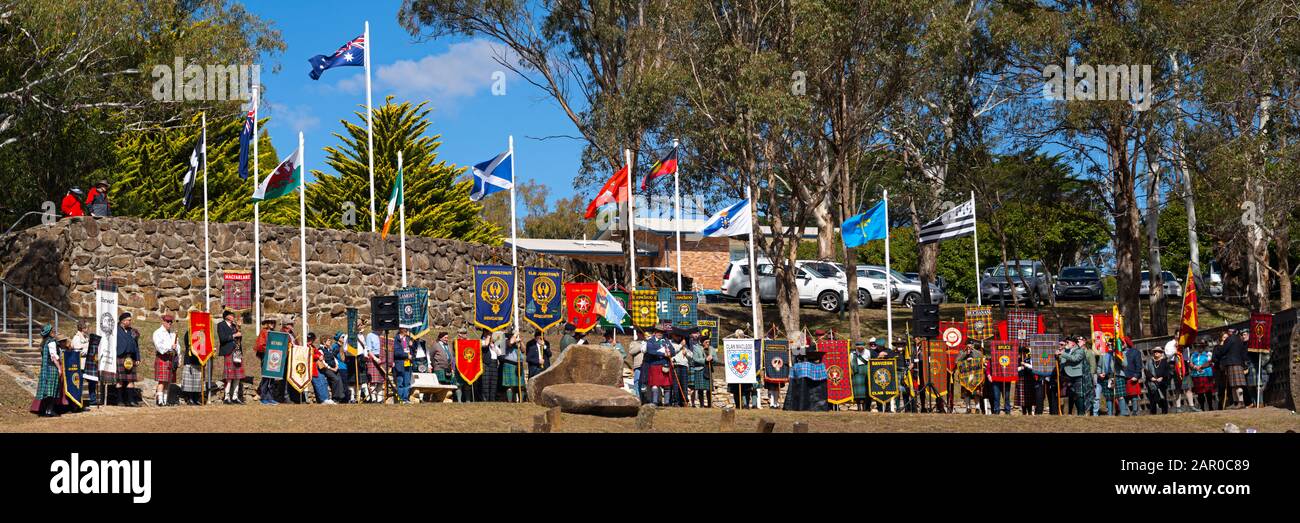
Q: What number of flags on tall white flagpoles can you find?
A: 11